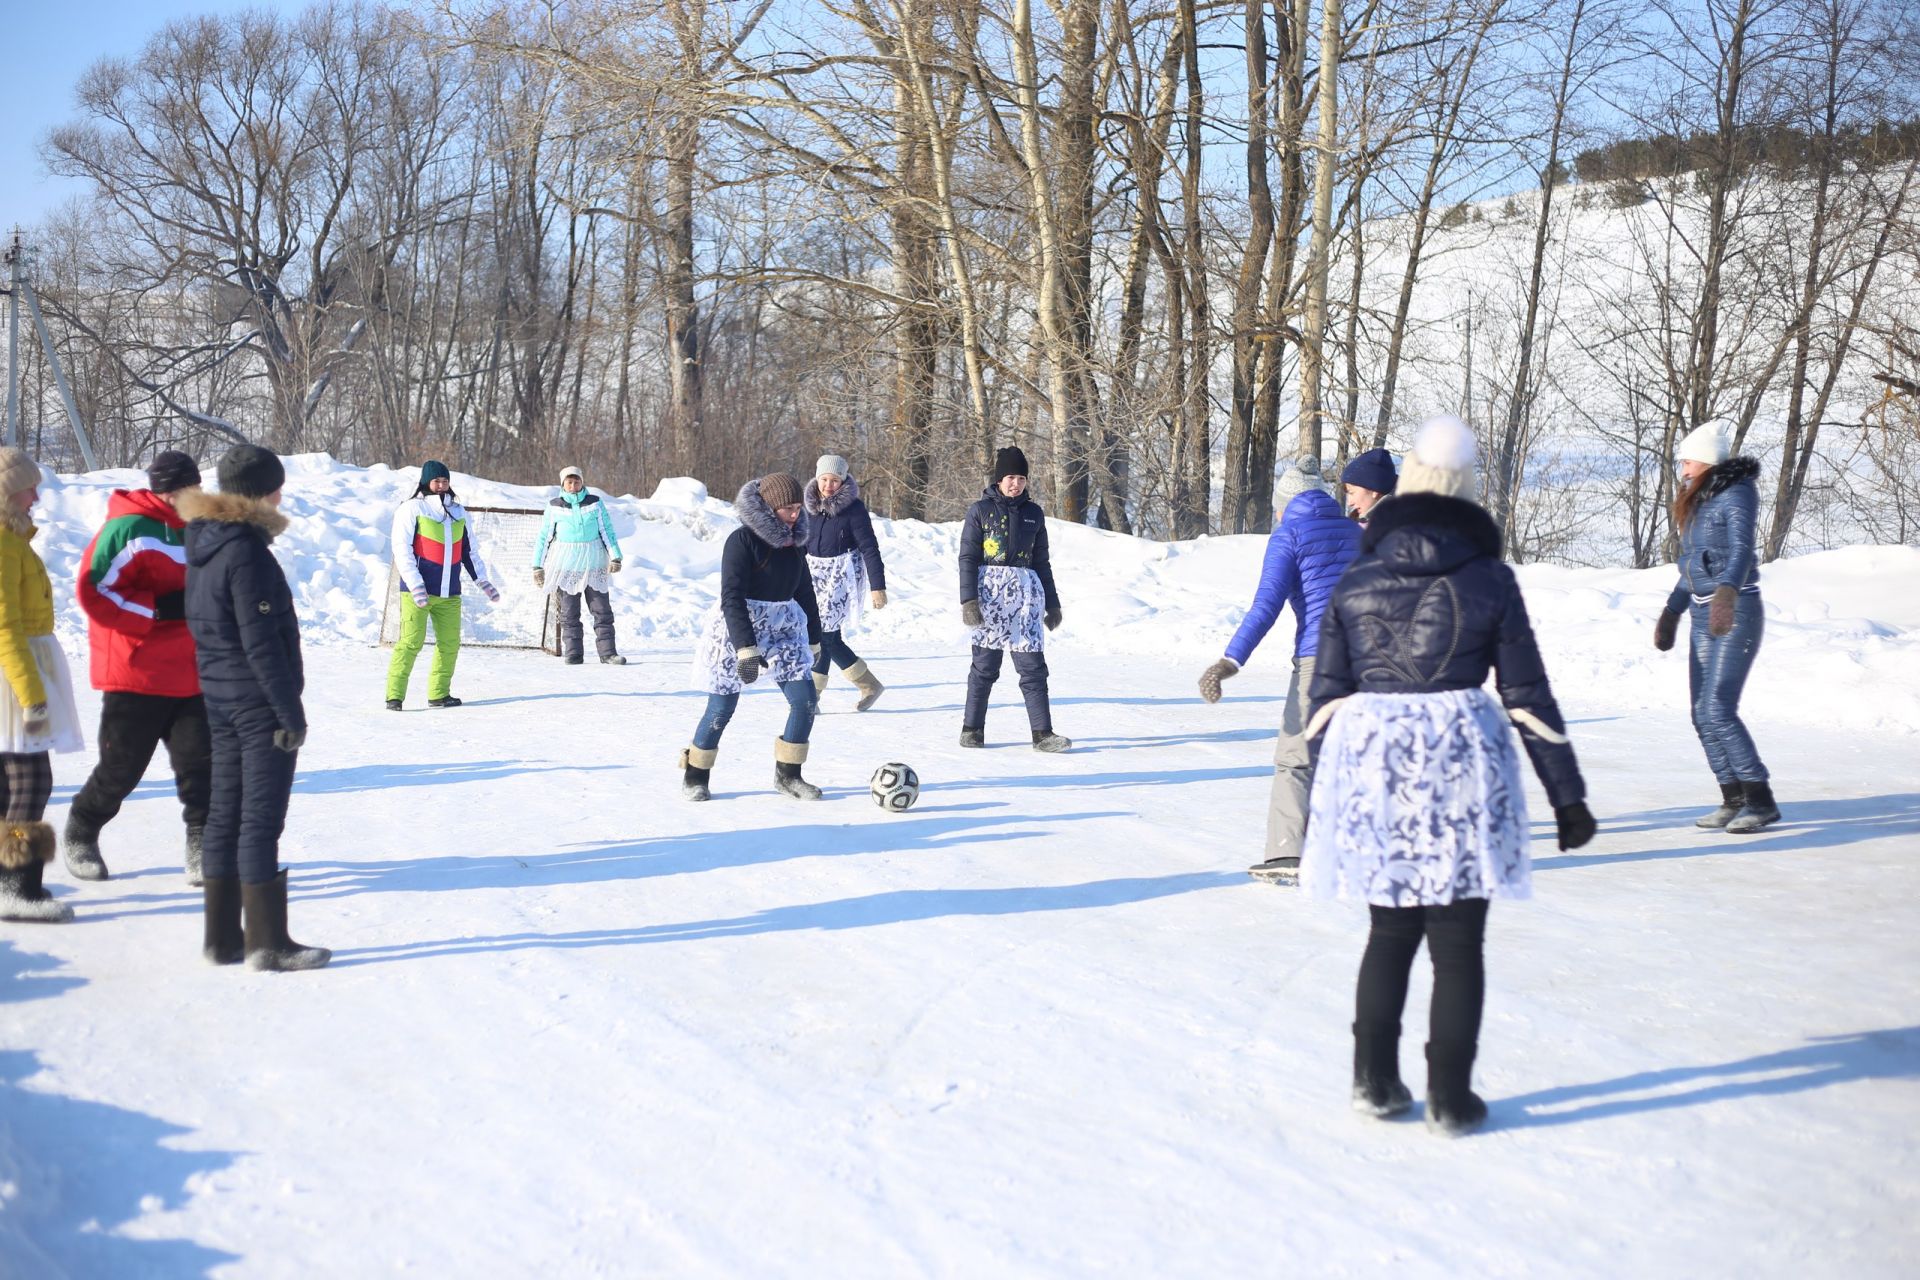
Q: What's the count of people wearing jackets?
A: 12